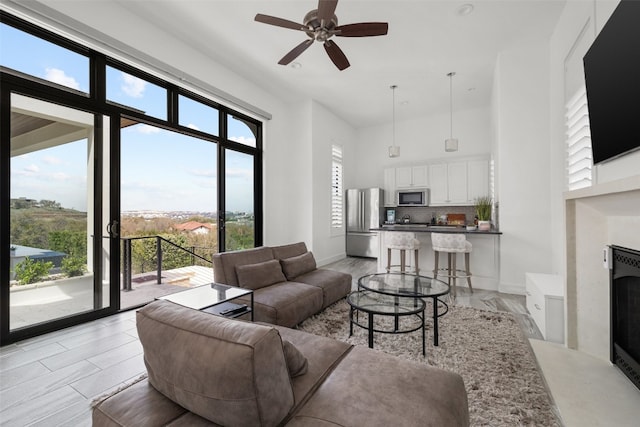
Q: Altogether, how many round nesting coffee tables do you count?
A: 2